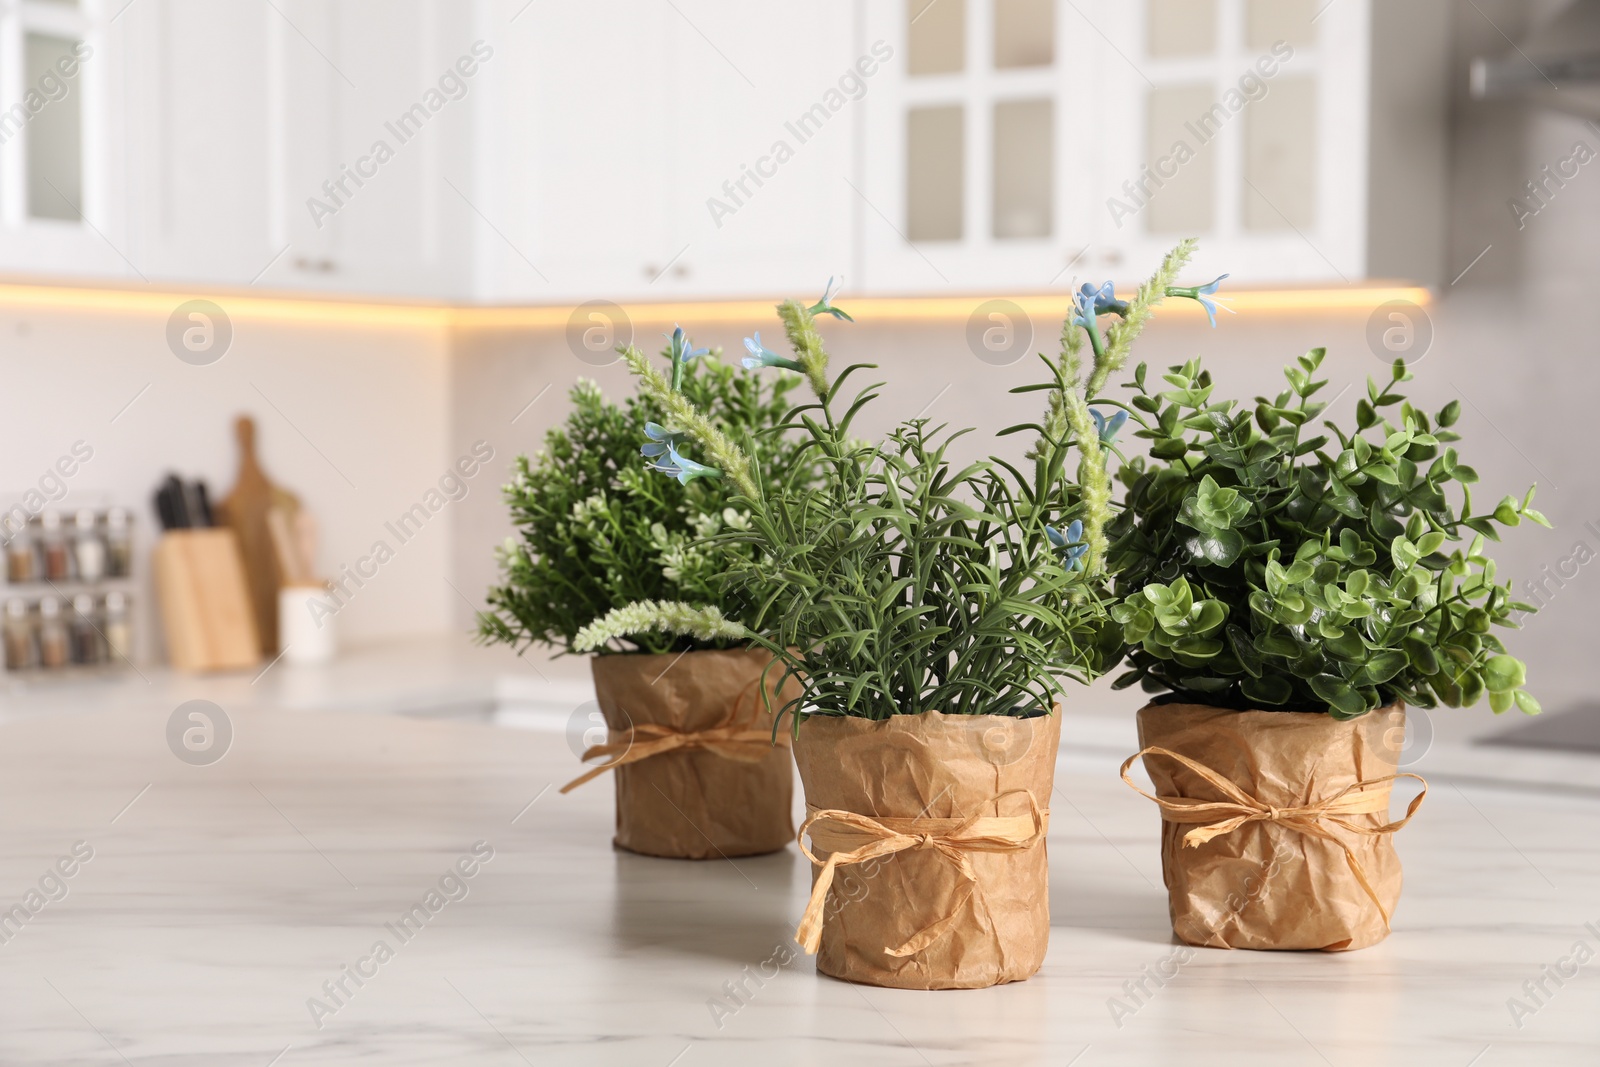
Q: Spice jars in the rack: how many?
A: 8